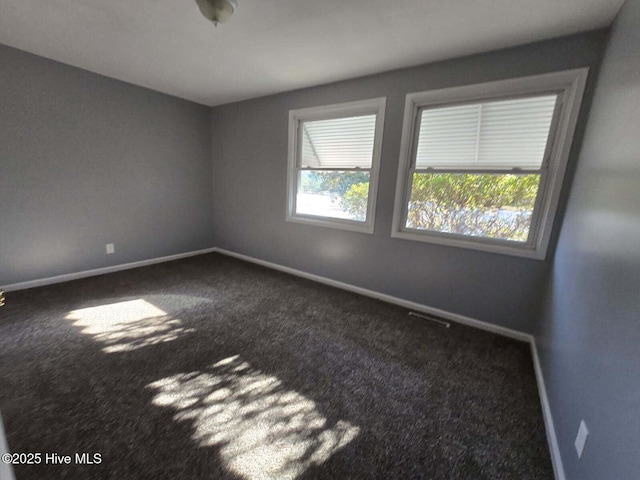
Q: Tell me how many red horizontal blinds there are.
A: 0